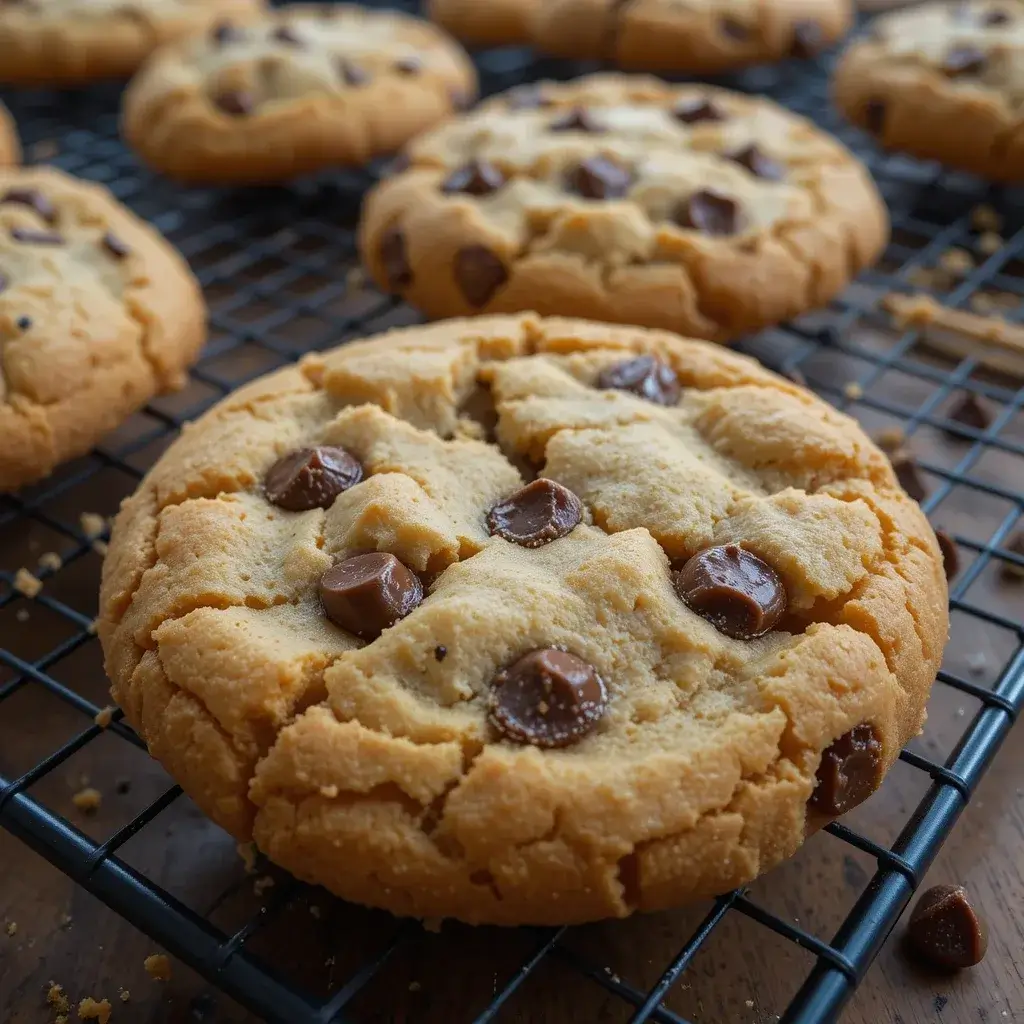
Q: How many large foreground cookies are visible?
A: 1